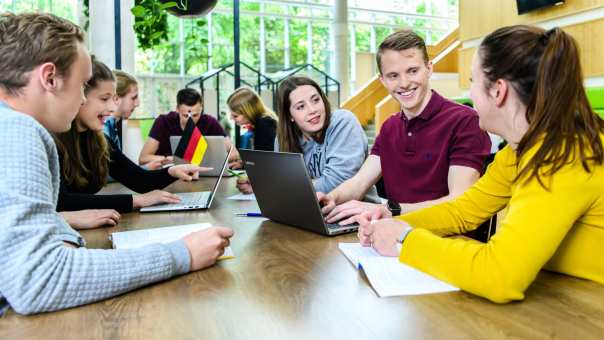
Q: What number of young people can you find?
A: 8